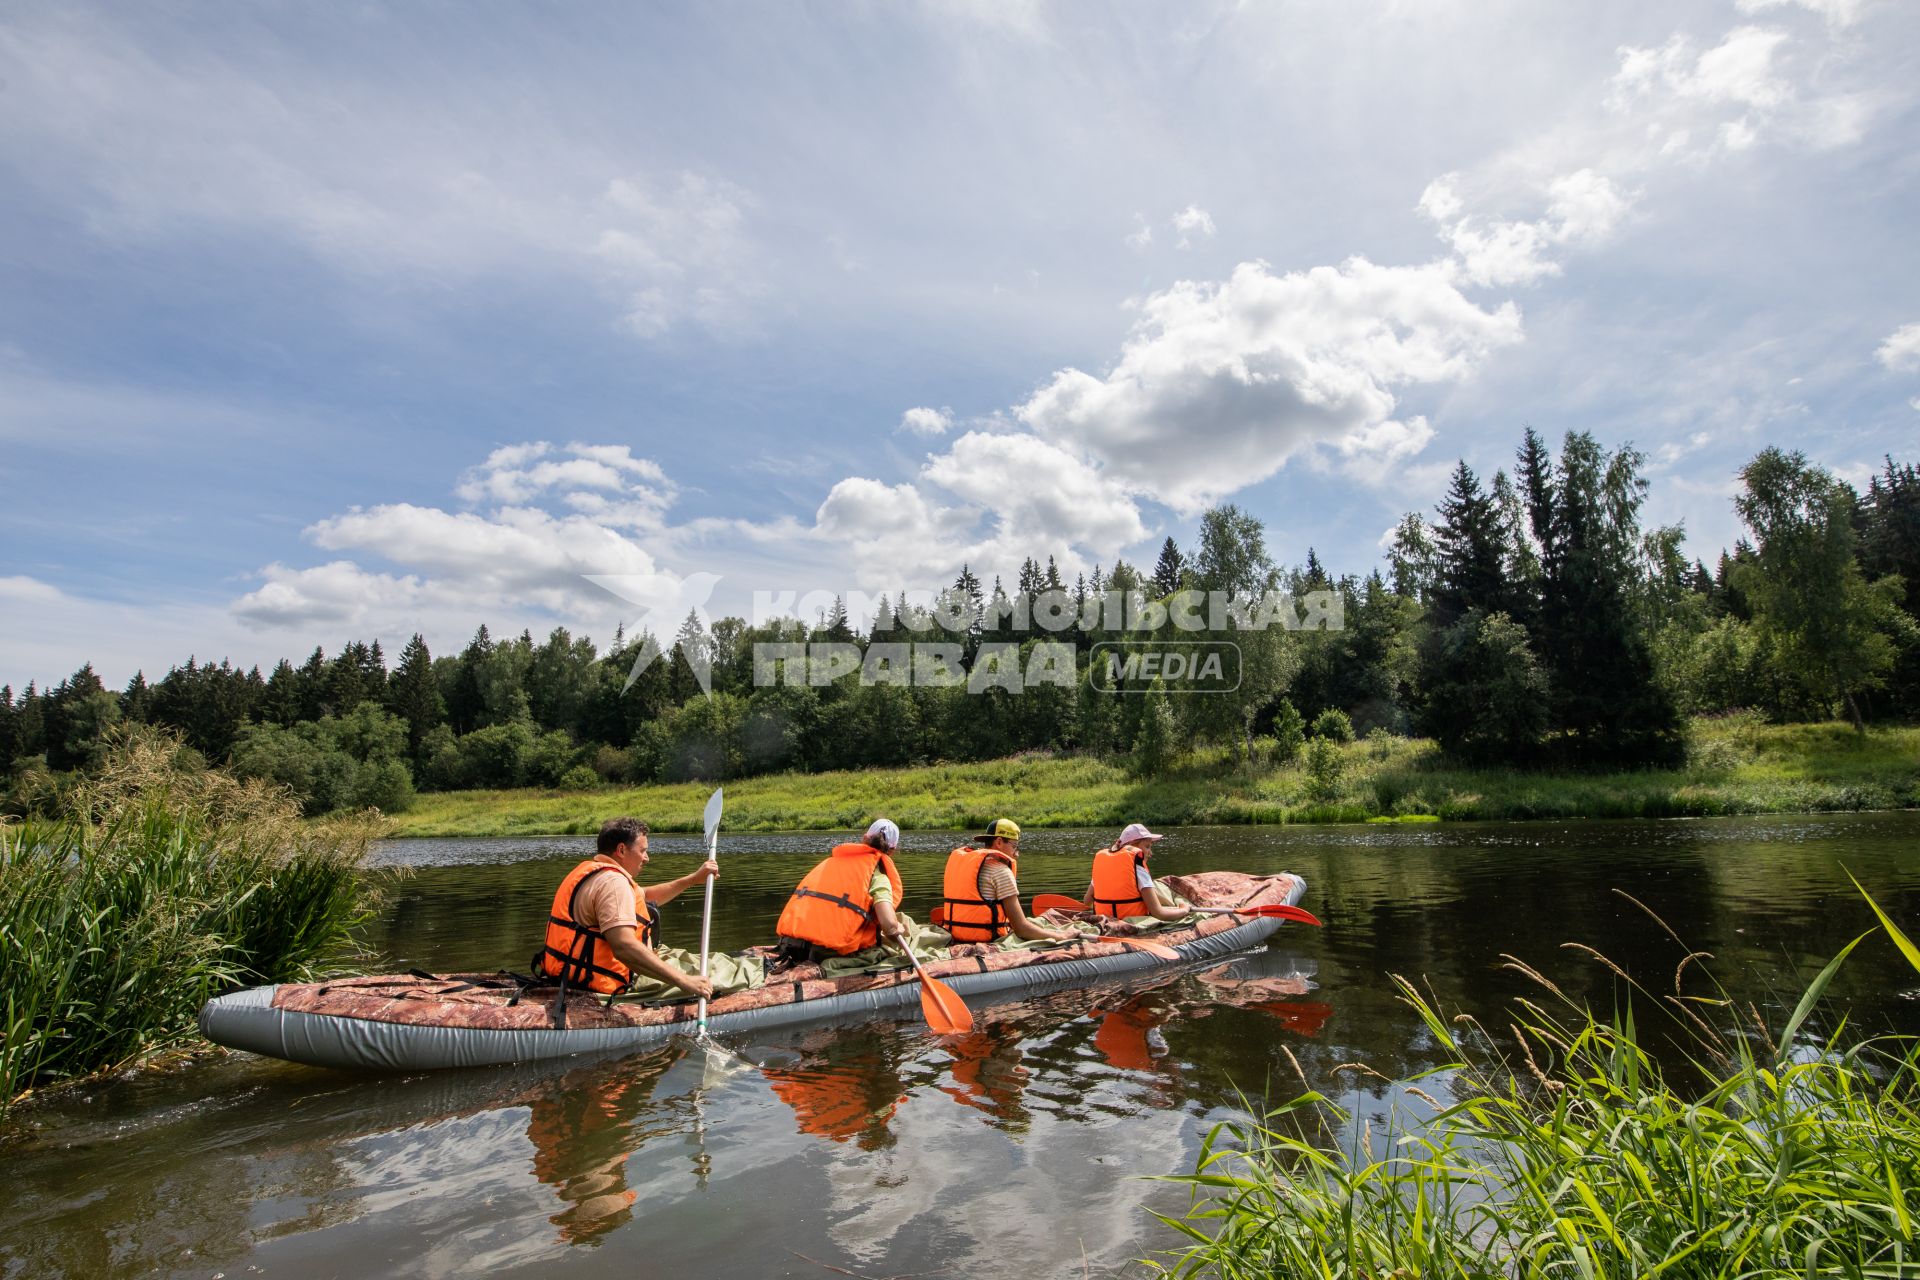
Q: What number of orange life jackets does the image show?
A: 4